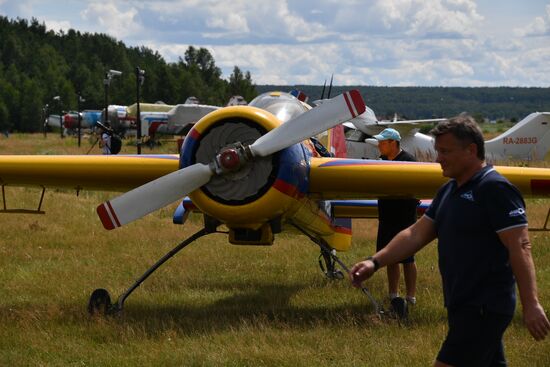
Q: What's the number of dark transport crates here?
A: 0